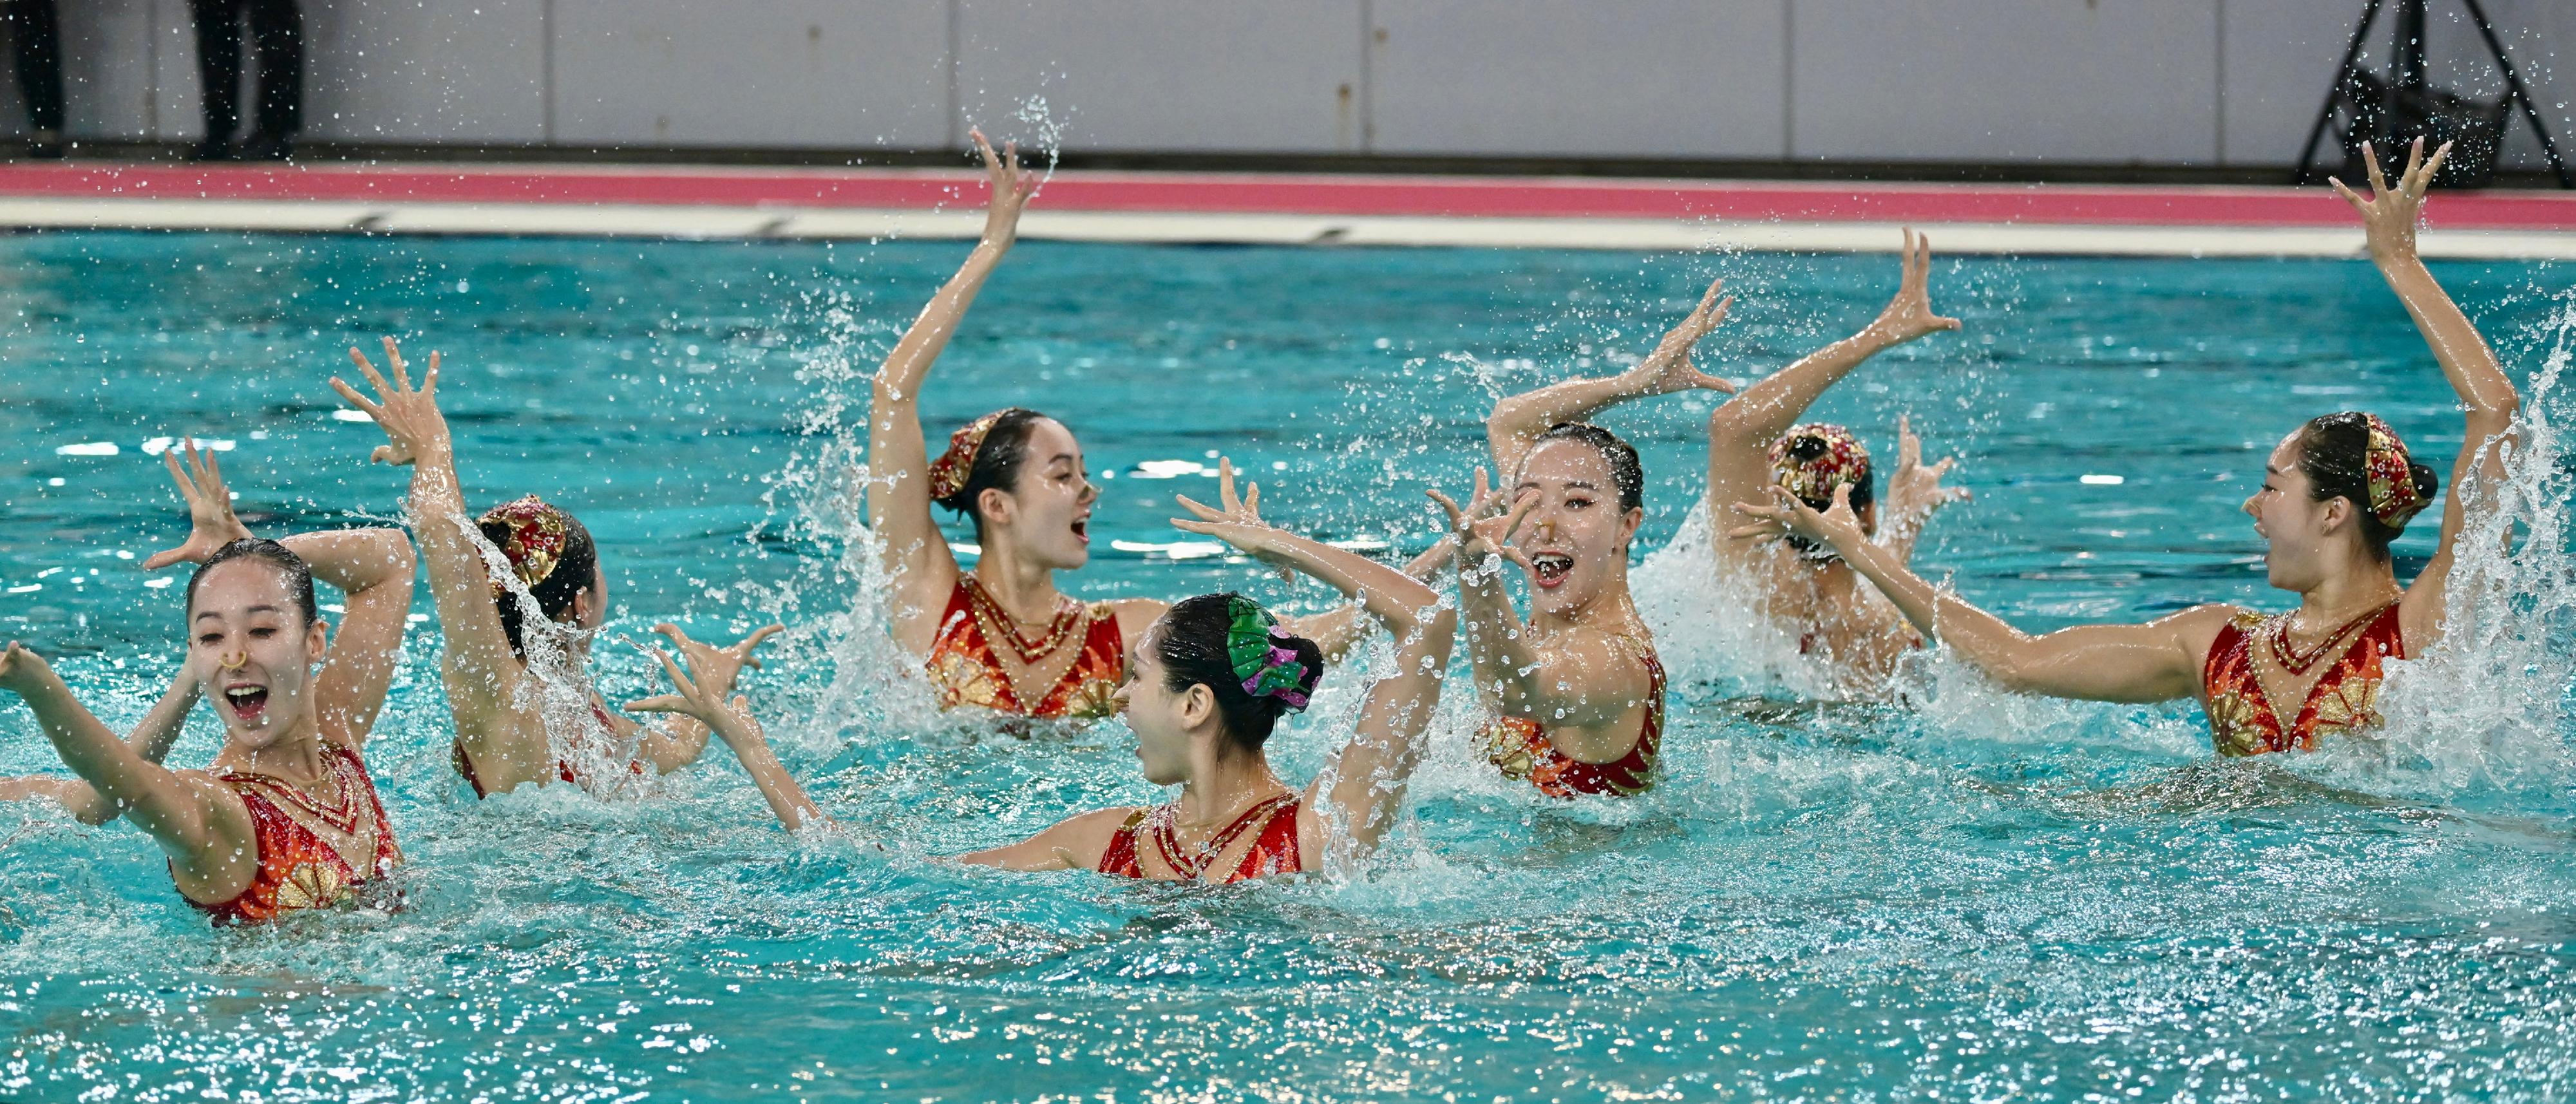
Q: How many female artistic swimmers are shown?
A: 7